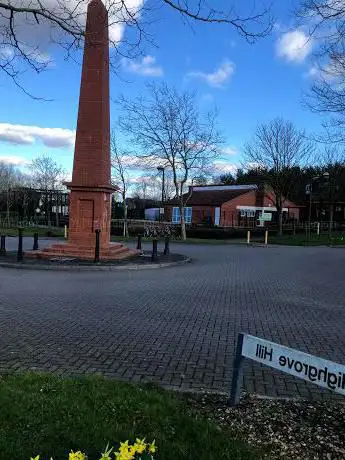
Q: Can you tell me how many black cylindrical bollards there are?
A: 7